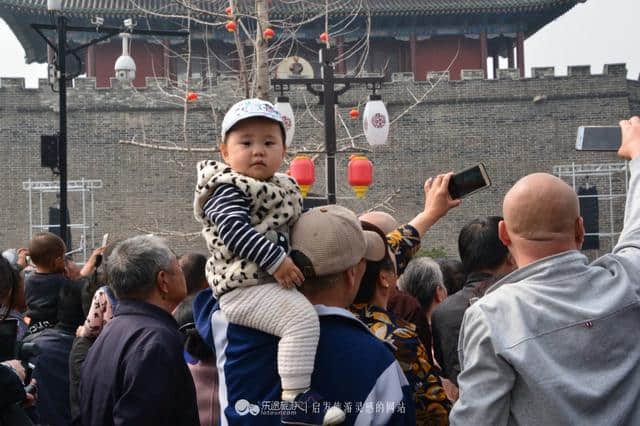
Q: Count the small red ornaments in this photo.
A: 6